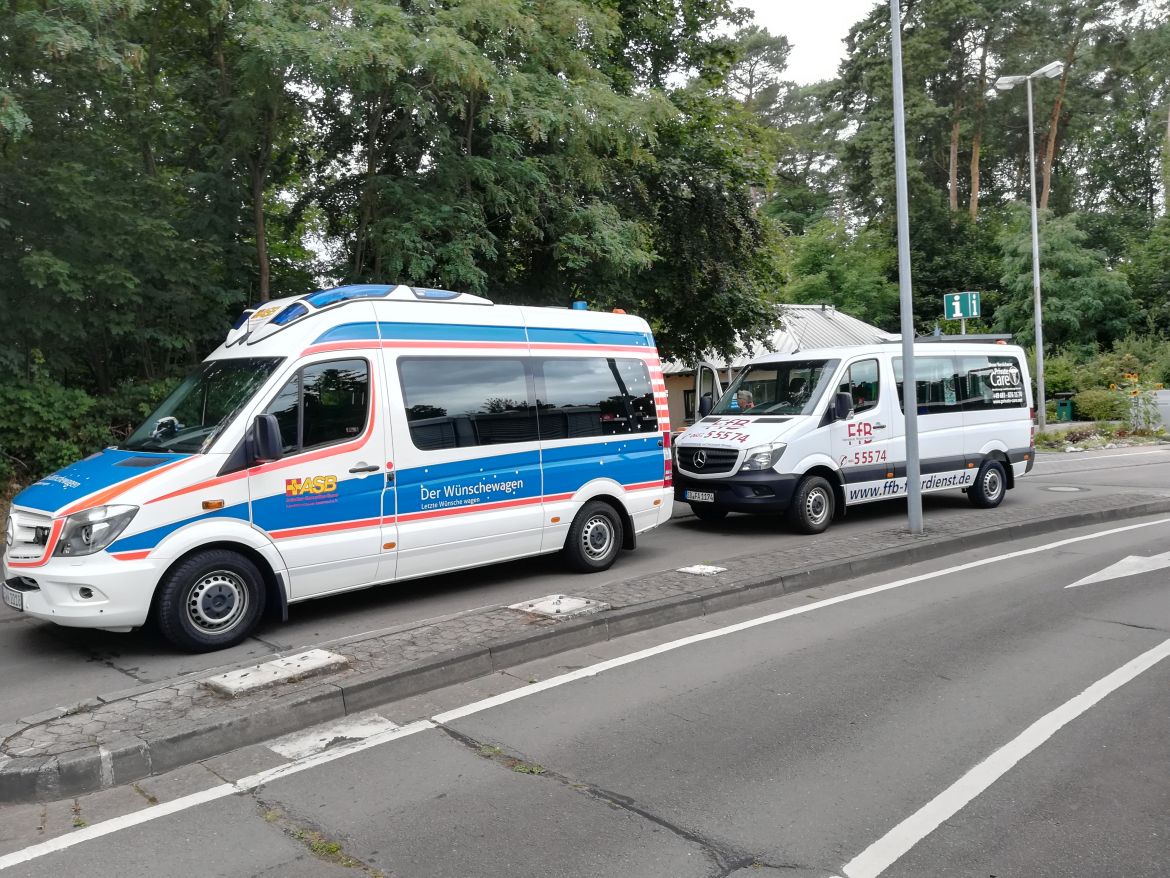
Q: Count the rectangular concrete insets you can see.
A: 3